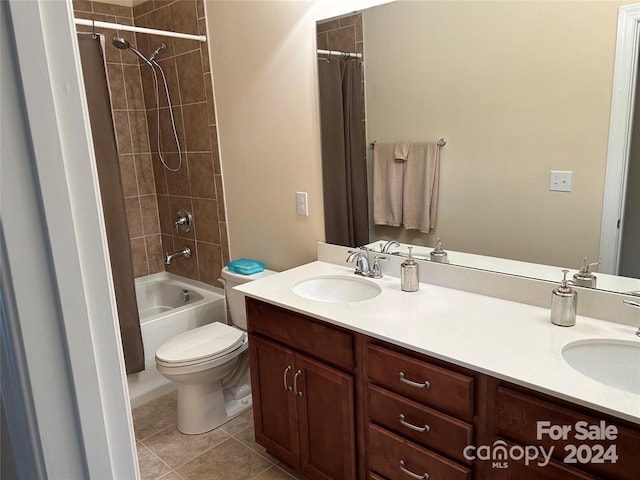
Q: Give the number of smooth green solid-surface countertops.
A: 0